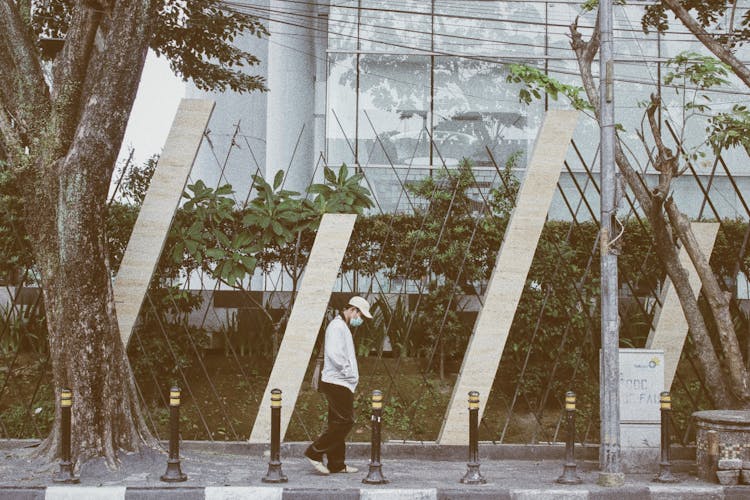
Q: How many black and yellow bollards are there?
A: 7